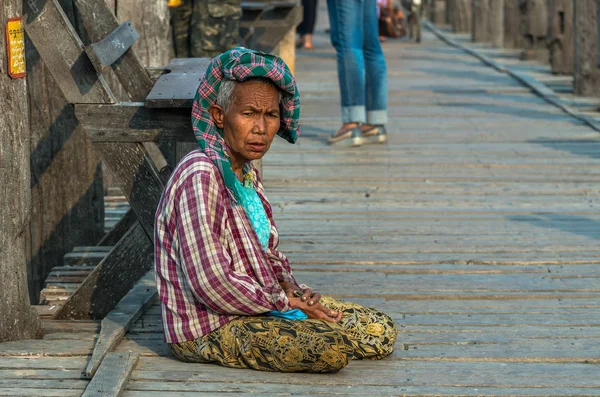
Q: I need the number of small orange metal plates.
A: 1